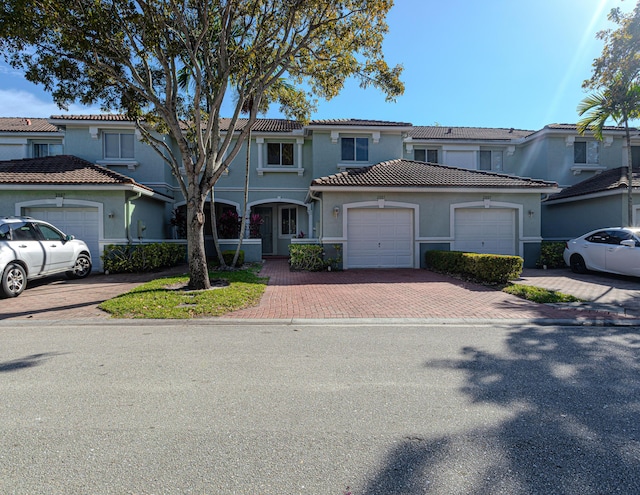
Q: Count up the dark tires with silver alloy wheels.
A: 2